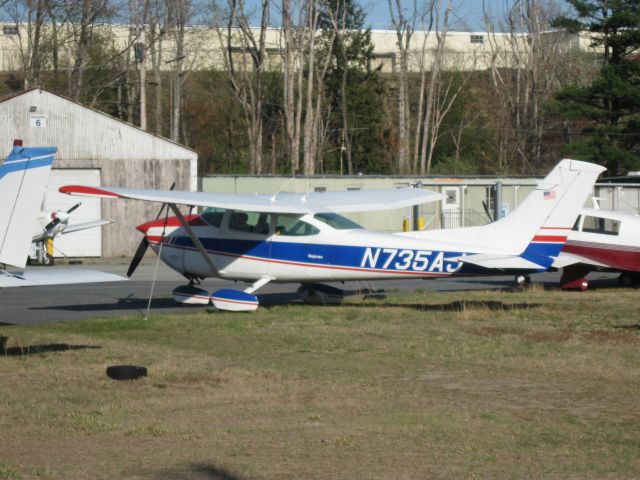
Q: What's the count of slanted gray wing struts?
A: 1